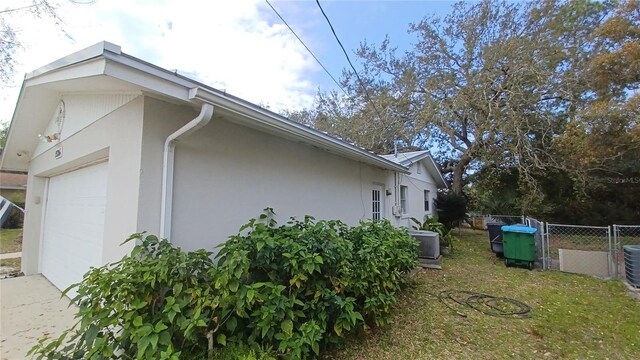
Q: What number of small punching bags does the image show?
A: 0